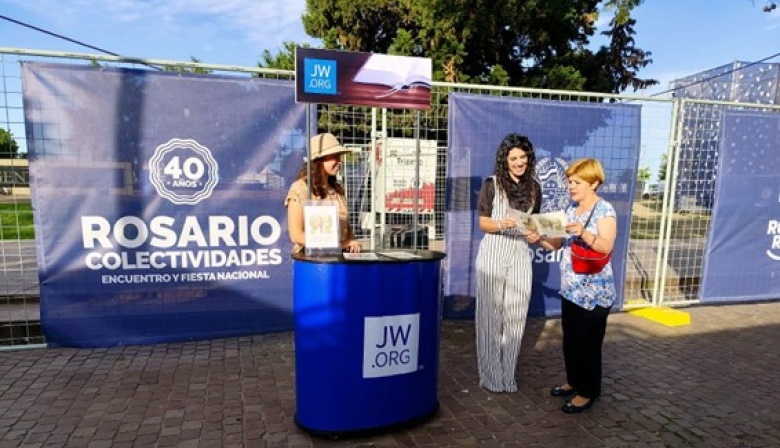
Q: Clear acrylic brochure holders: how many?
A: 1